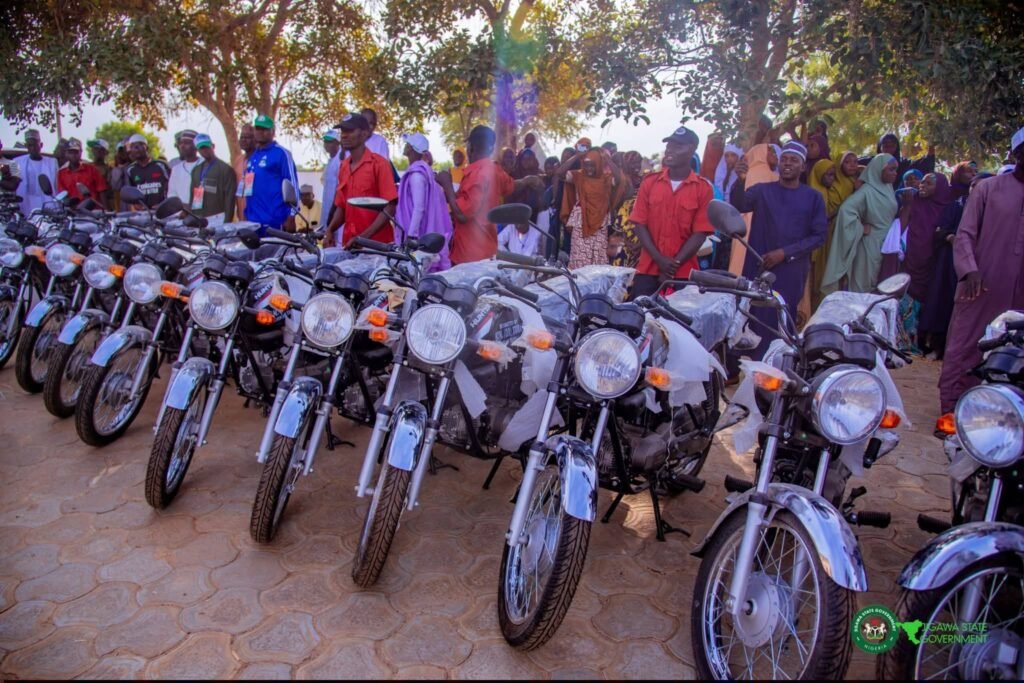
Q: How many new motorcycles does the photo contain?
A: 10